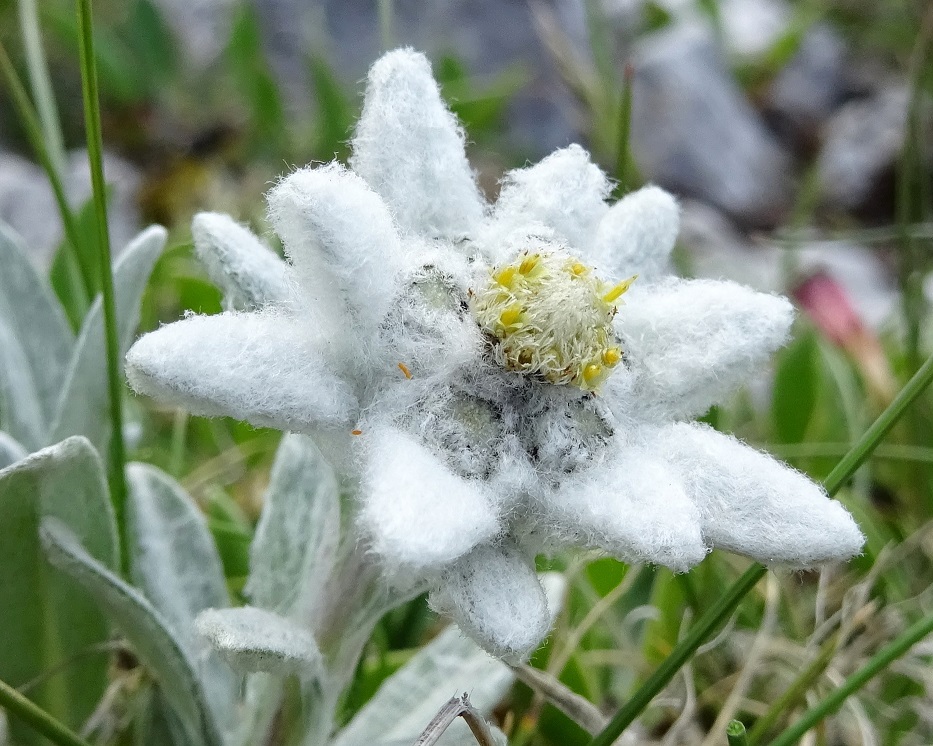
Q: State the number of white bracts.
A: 11